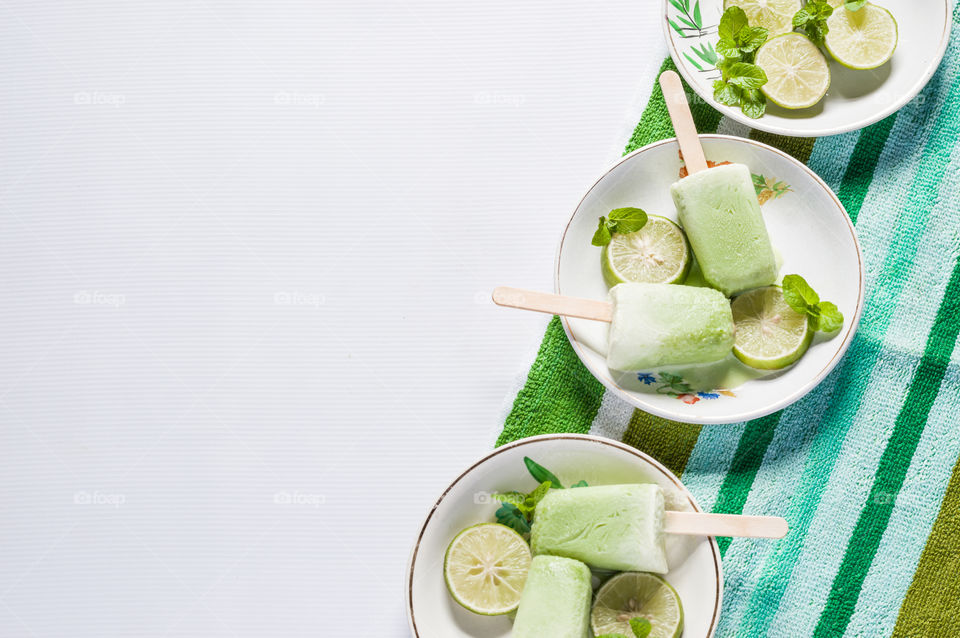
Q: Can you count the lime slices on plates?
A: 7